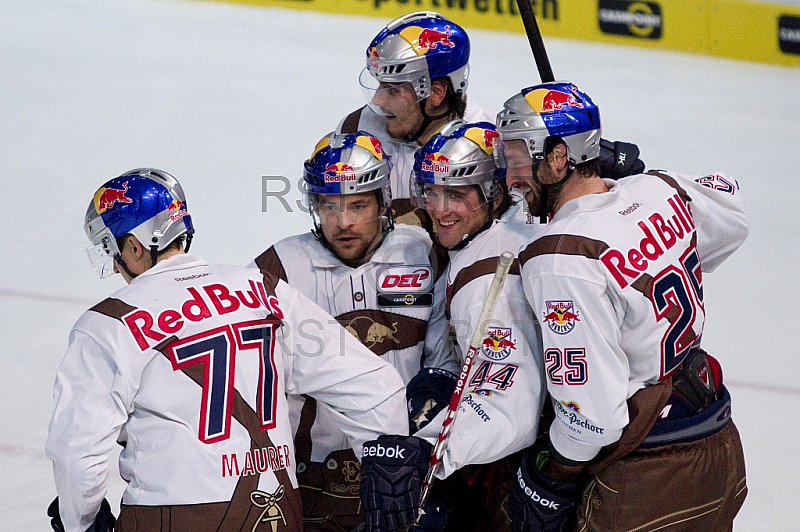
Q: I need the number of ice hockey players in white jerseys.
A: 5